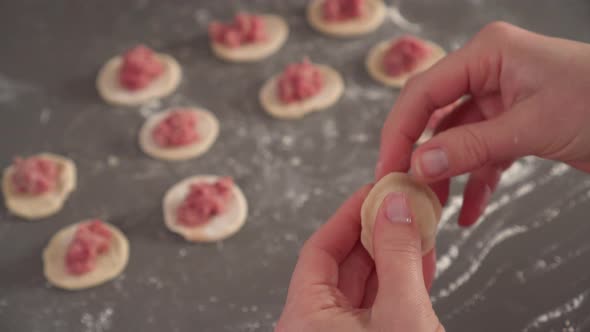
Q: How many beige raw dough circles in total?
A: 10